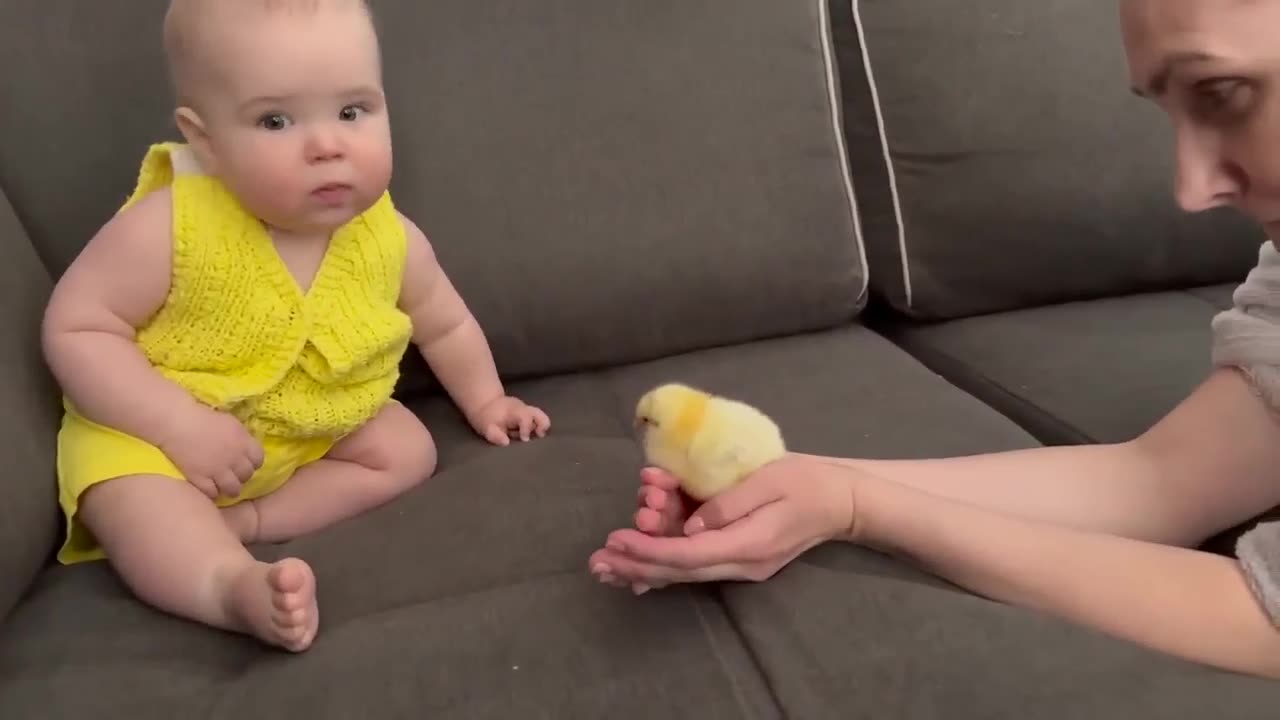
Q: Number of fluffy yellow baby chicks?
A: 1